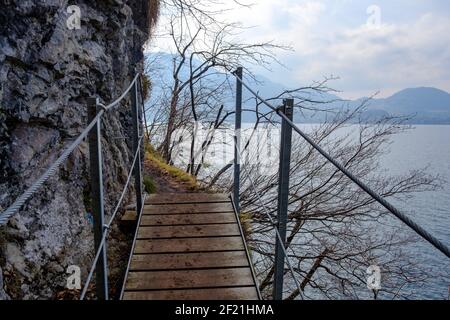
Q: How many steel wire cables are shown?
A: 4